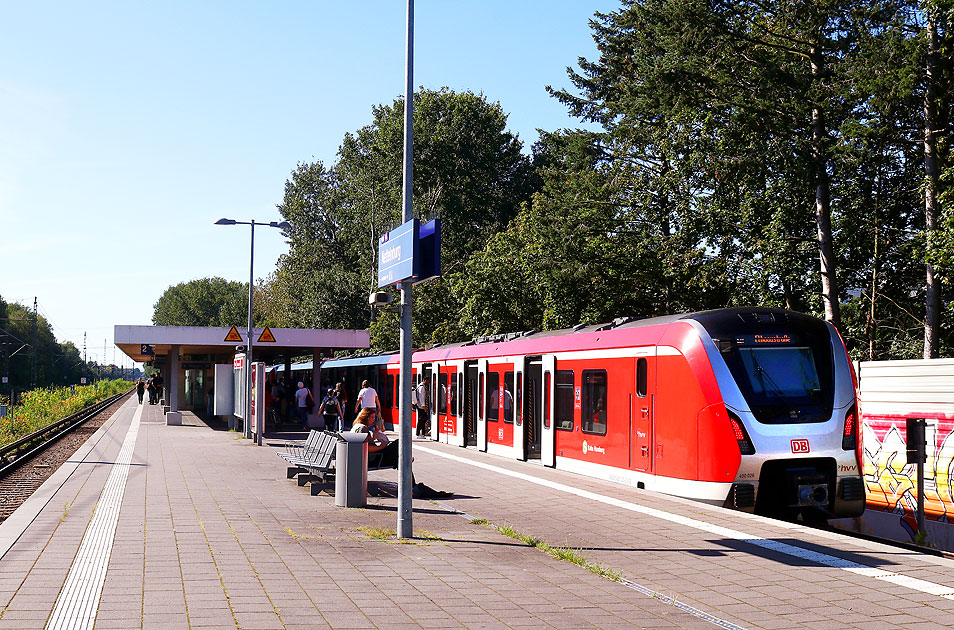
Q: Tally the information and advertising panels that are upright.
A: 3